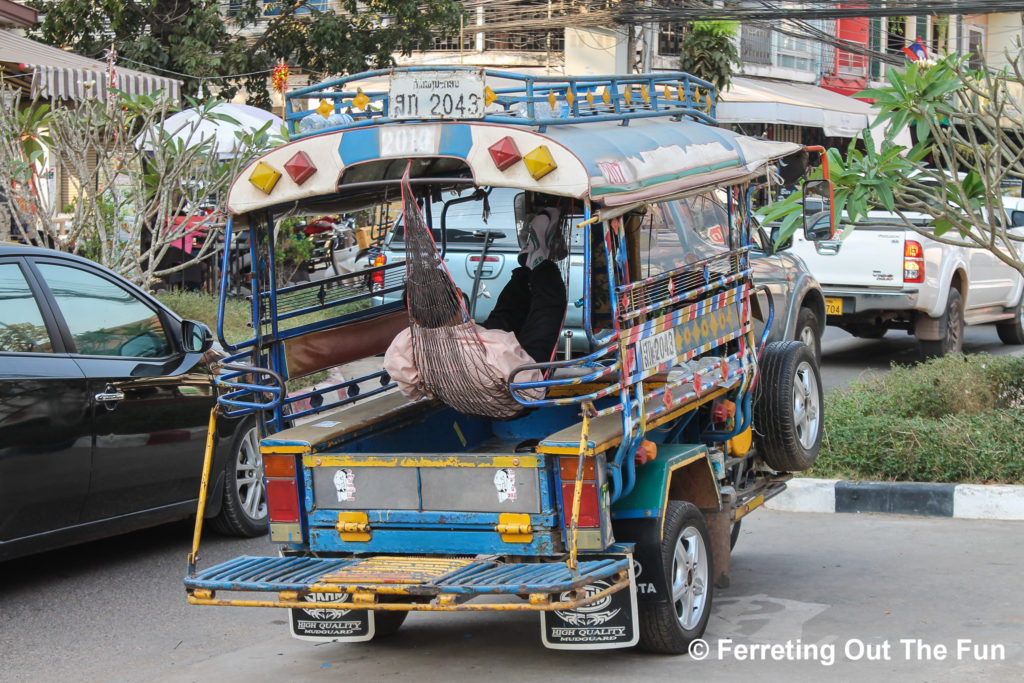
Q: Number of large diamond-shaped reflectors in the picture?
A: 4